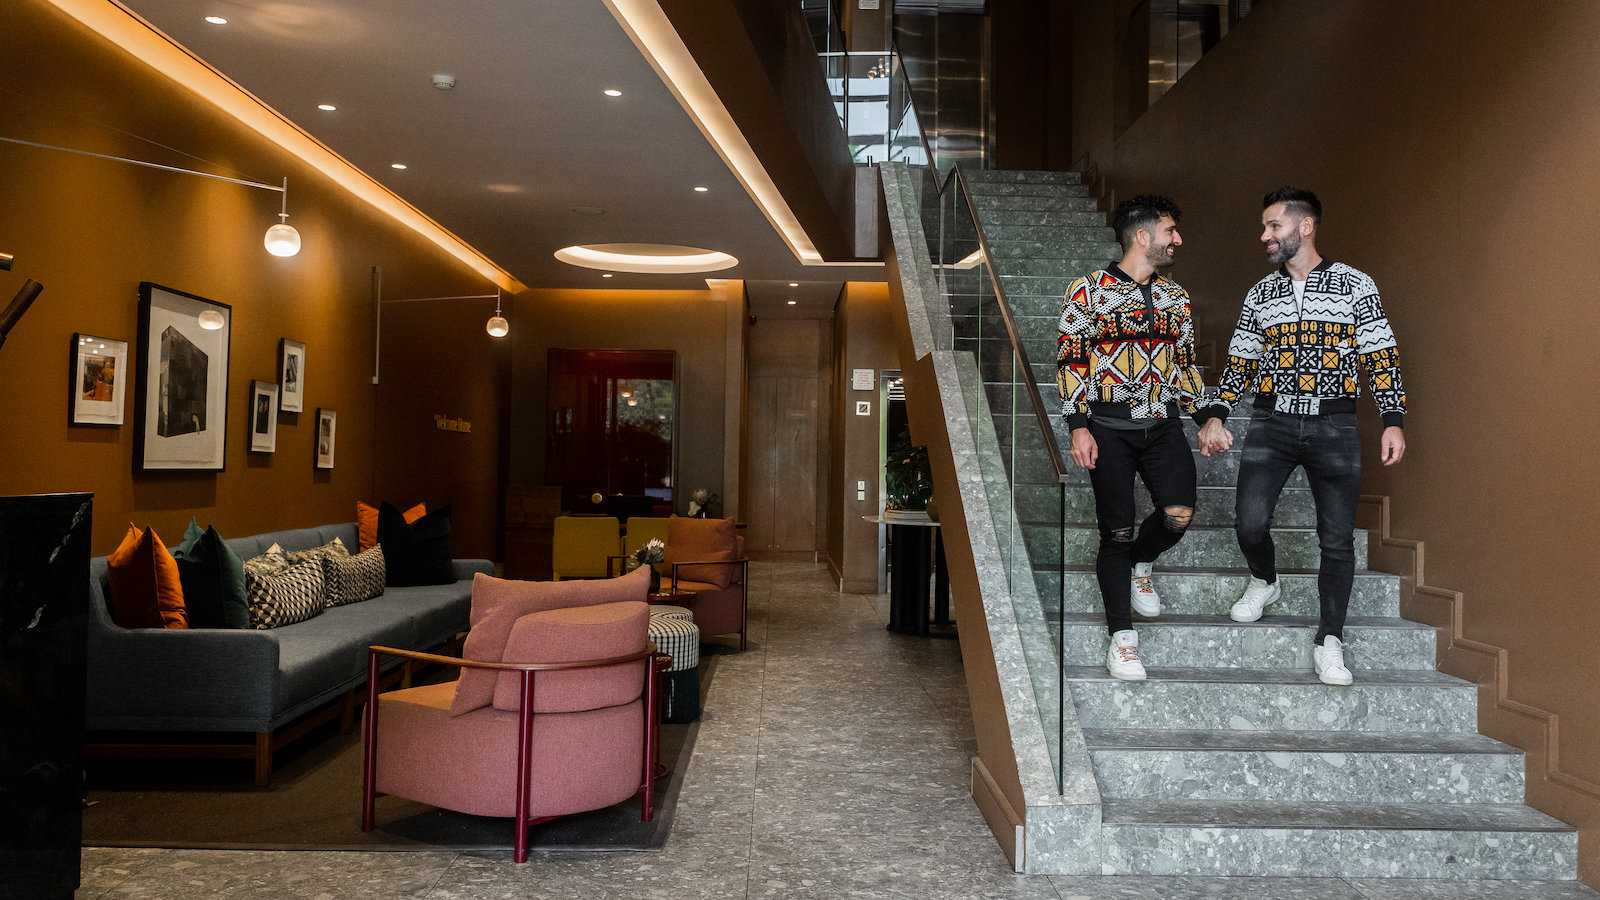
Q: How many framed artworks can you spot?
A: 5